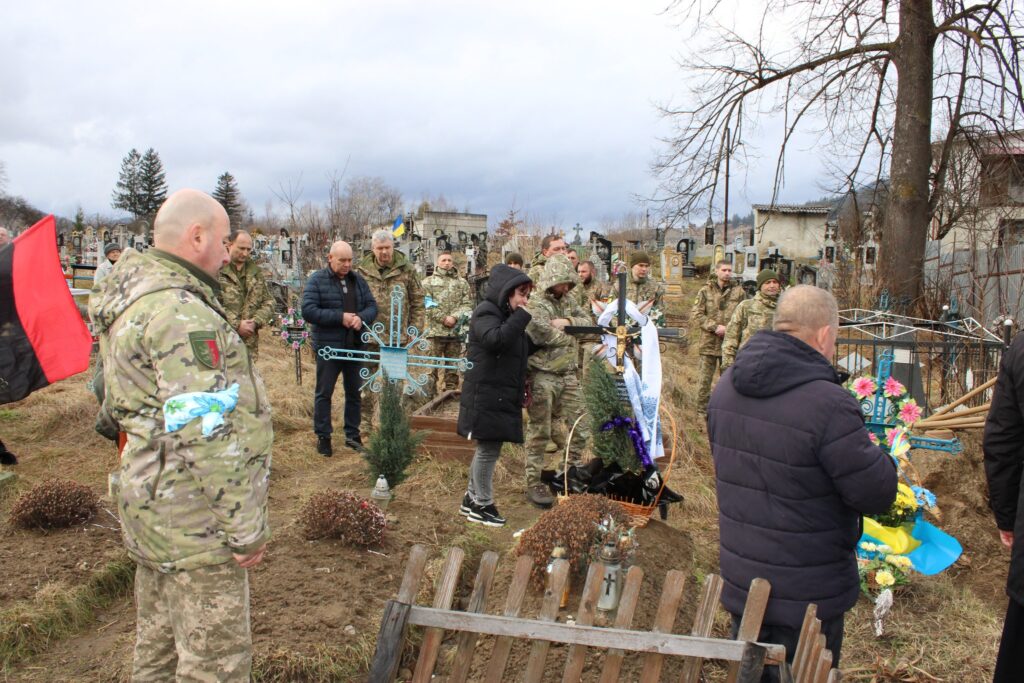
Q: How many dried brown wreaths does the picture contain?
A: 3